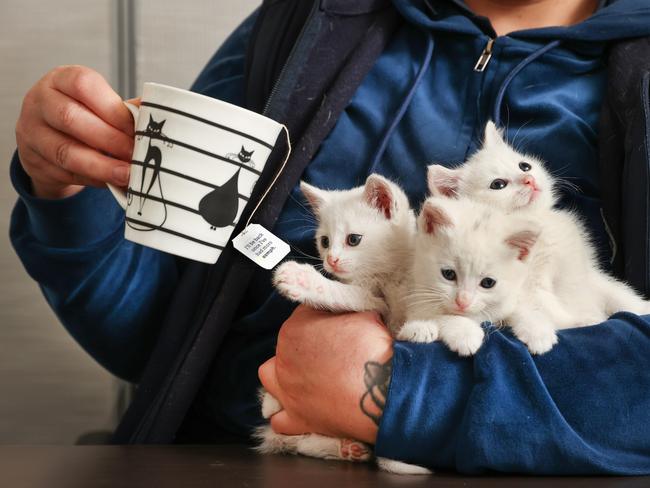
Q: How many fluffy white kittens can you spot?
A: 3